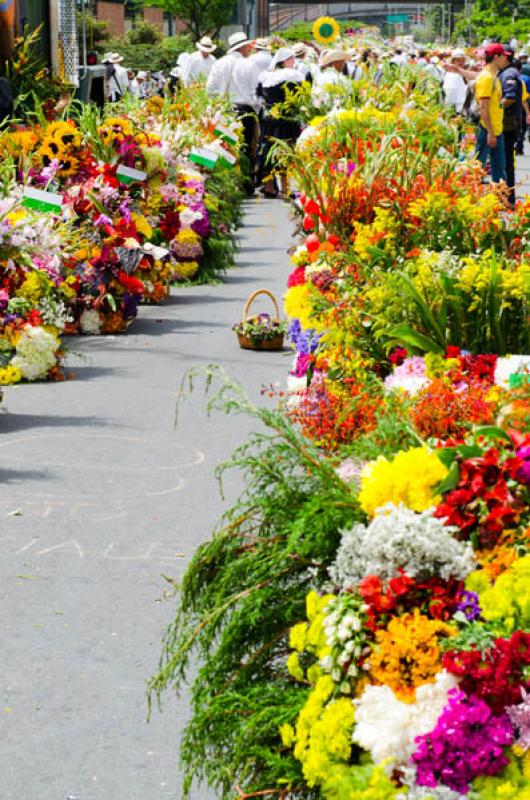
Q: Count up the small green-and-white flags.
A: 5